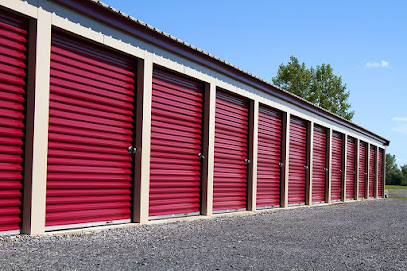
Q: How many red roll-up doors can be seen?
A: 12